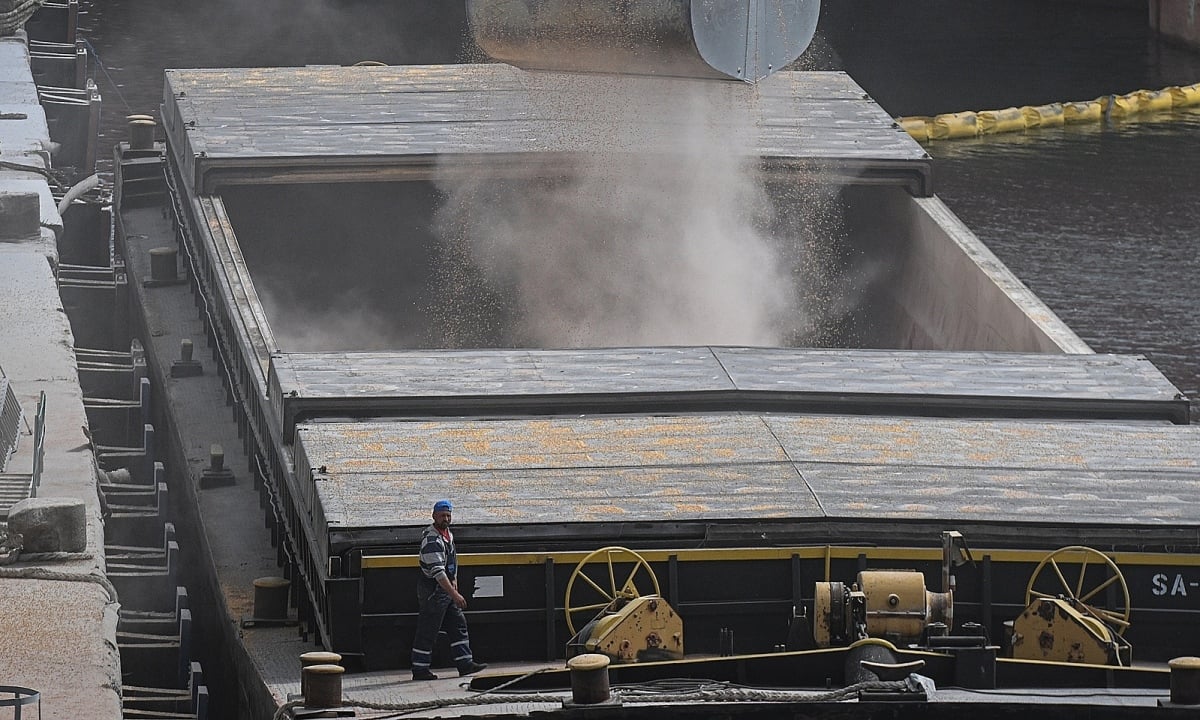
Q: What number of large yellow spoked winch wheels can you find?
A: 2